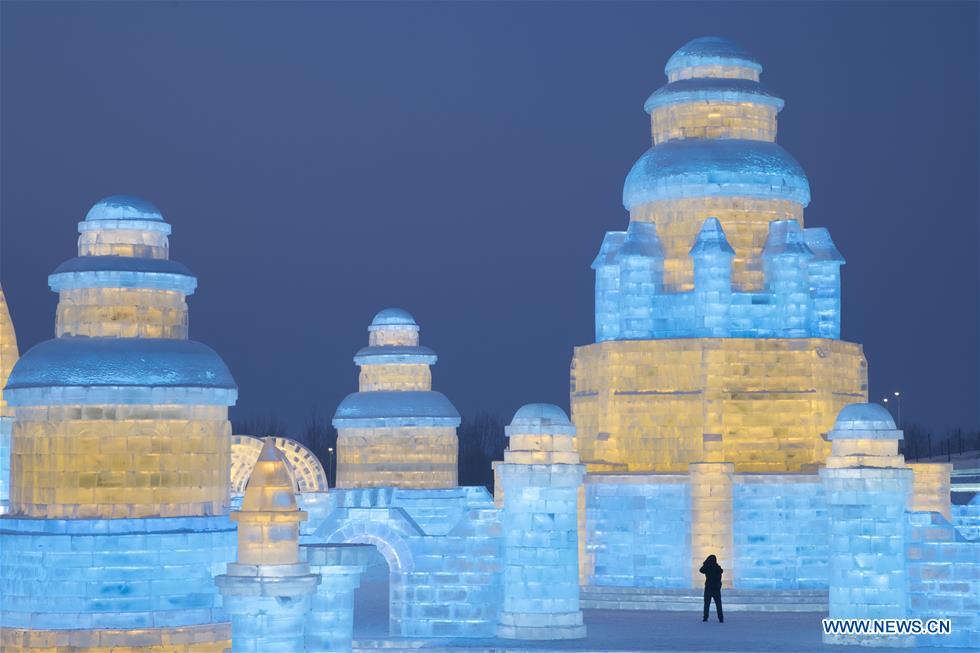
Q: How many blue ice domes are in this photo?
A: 11